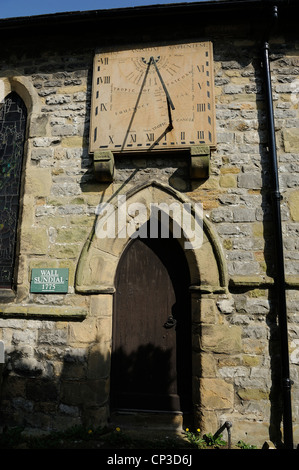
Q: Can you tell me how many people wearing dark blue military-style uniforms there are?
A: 0